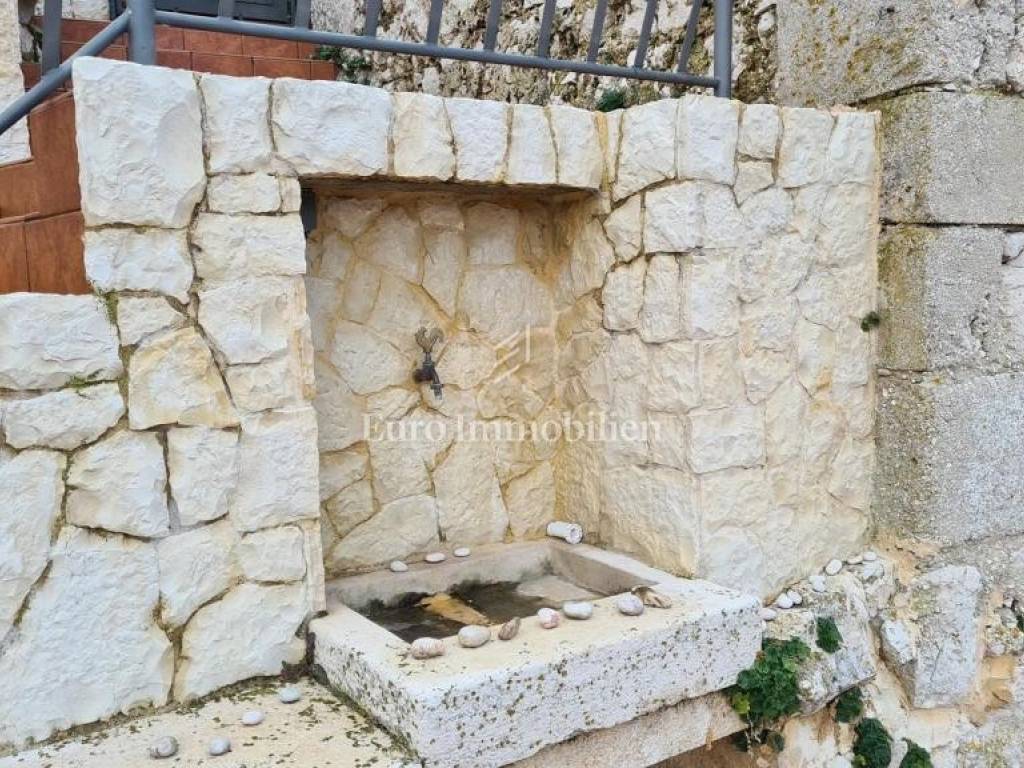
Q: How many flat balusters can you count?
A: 10